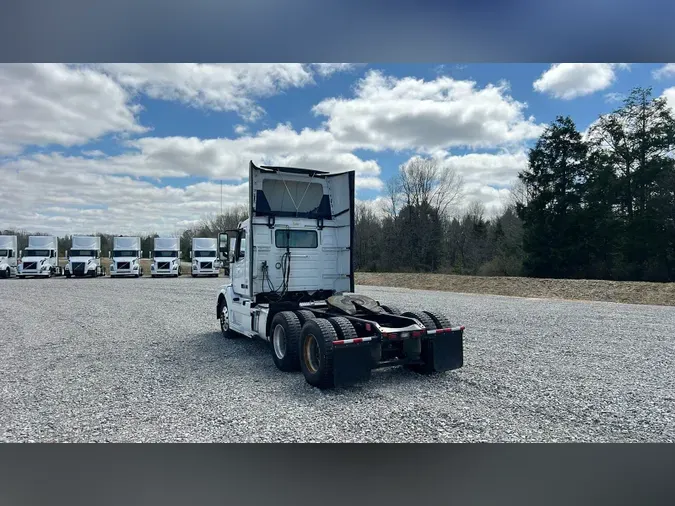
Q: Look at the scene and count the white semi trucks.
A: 7